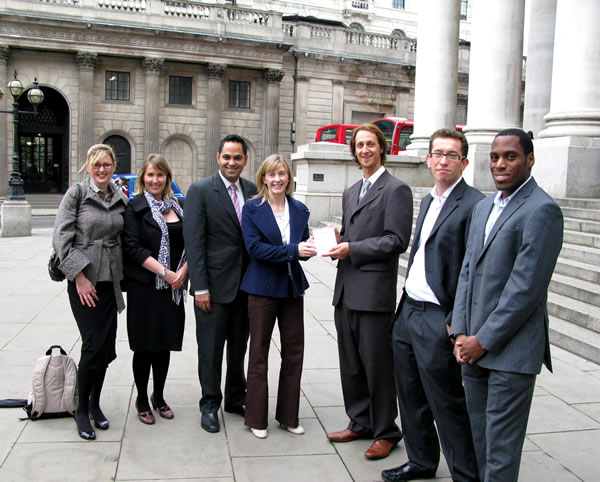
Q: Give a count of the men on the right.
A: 3